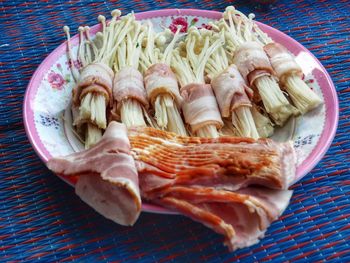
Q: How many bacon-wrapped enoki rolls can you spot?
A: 7